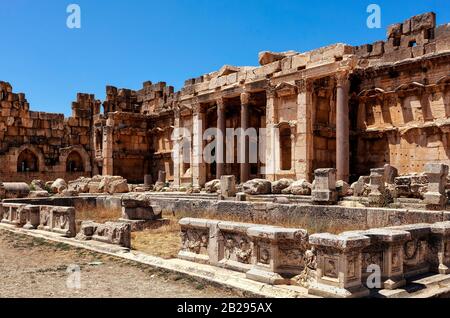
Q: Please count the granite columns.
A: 3